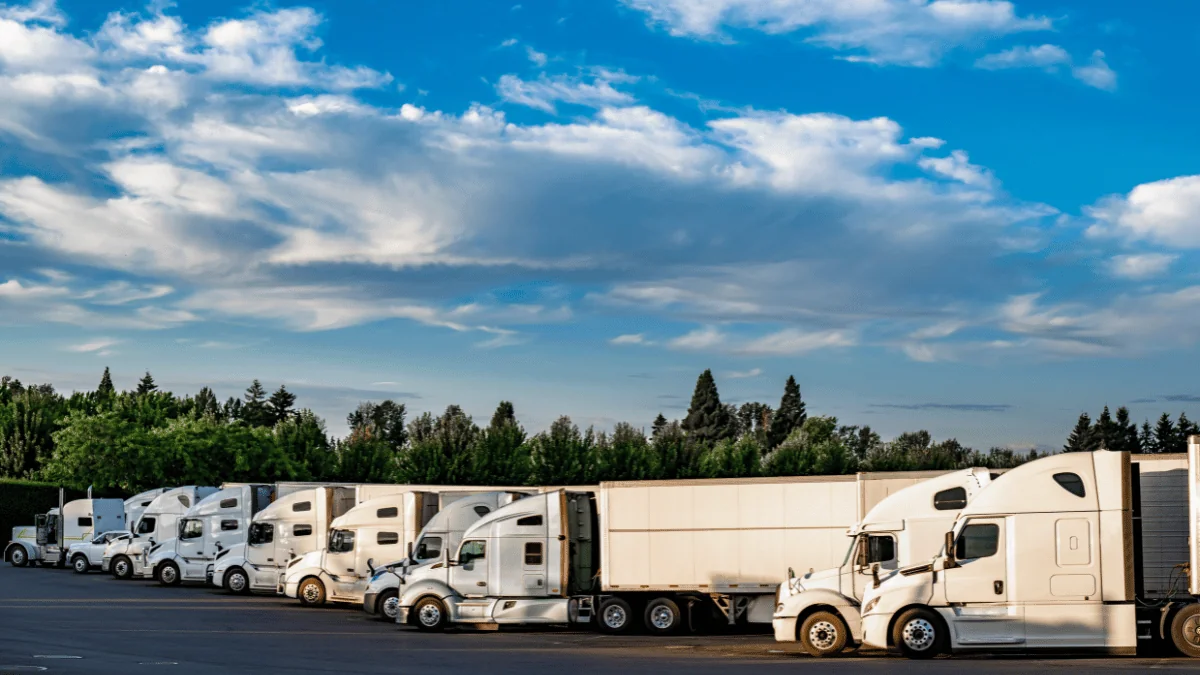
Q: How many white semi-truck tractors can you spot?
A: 10